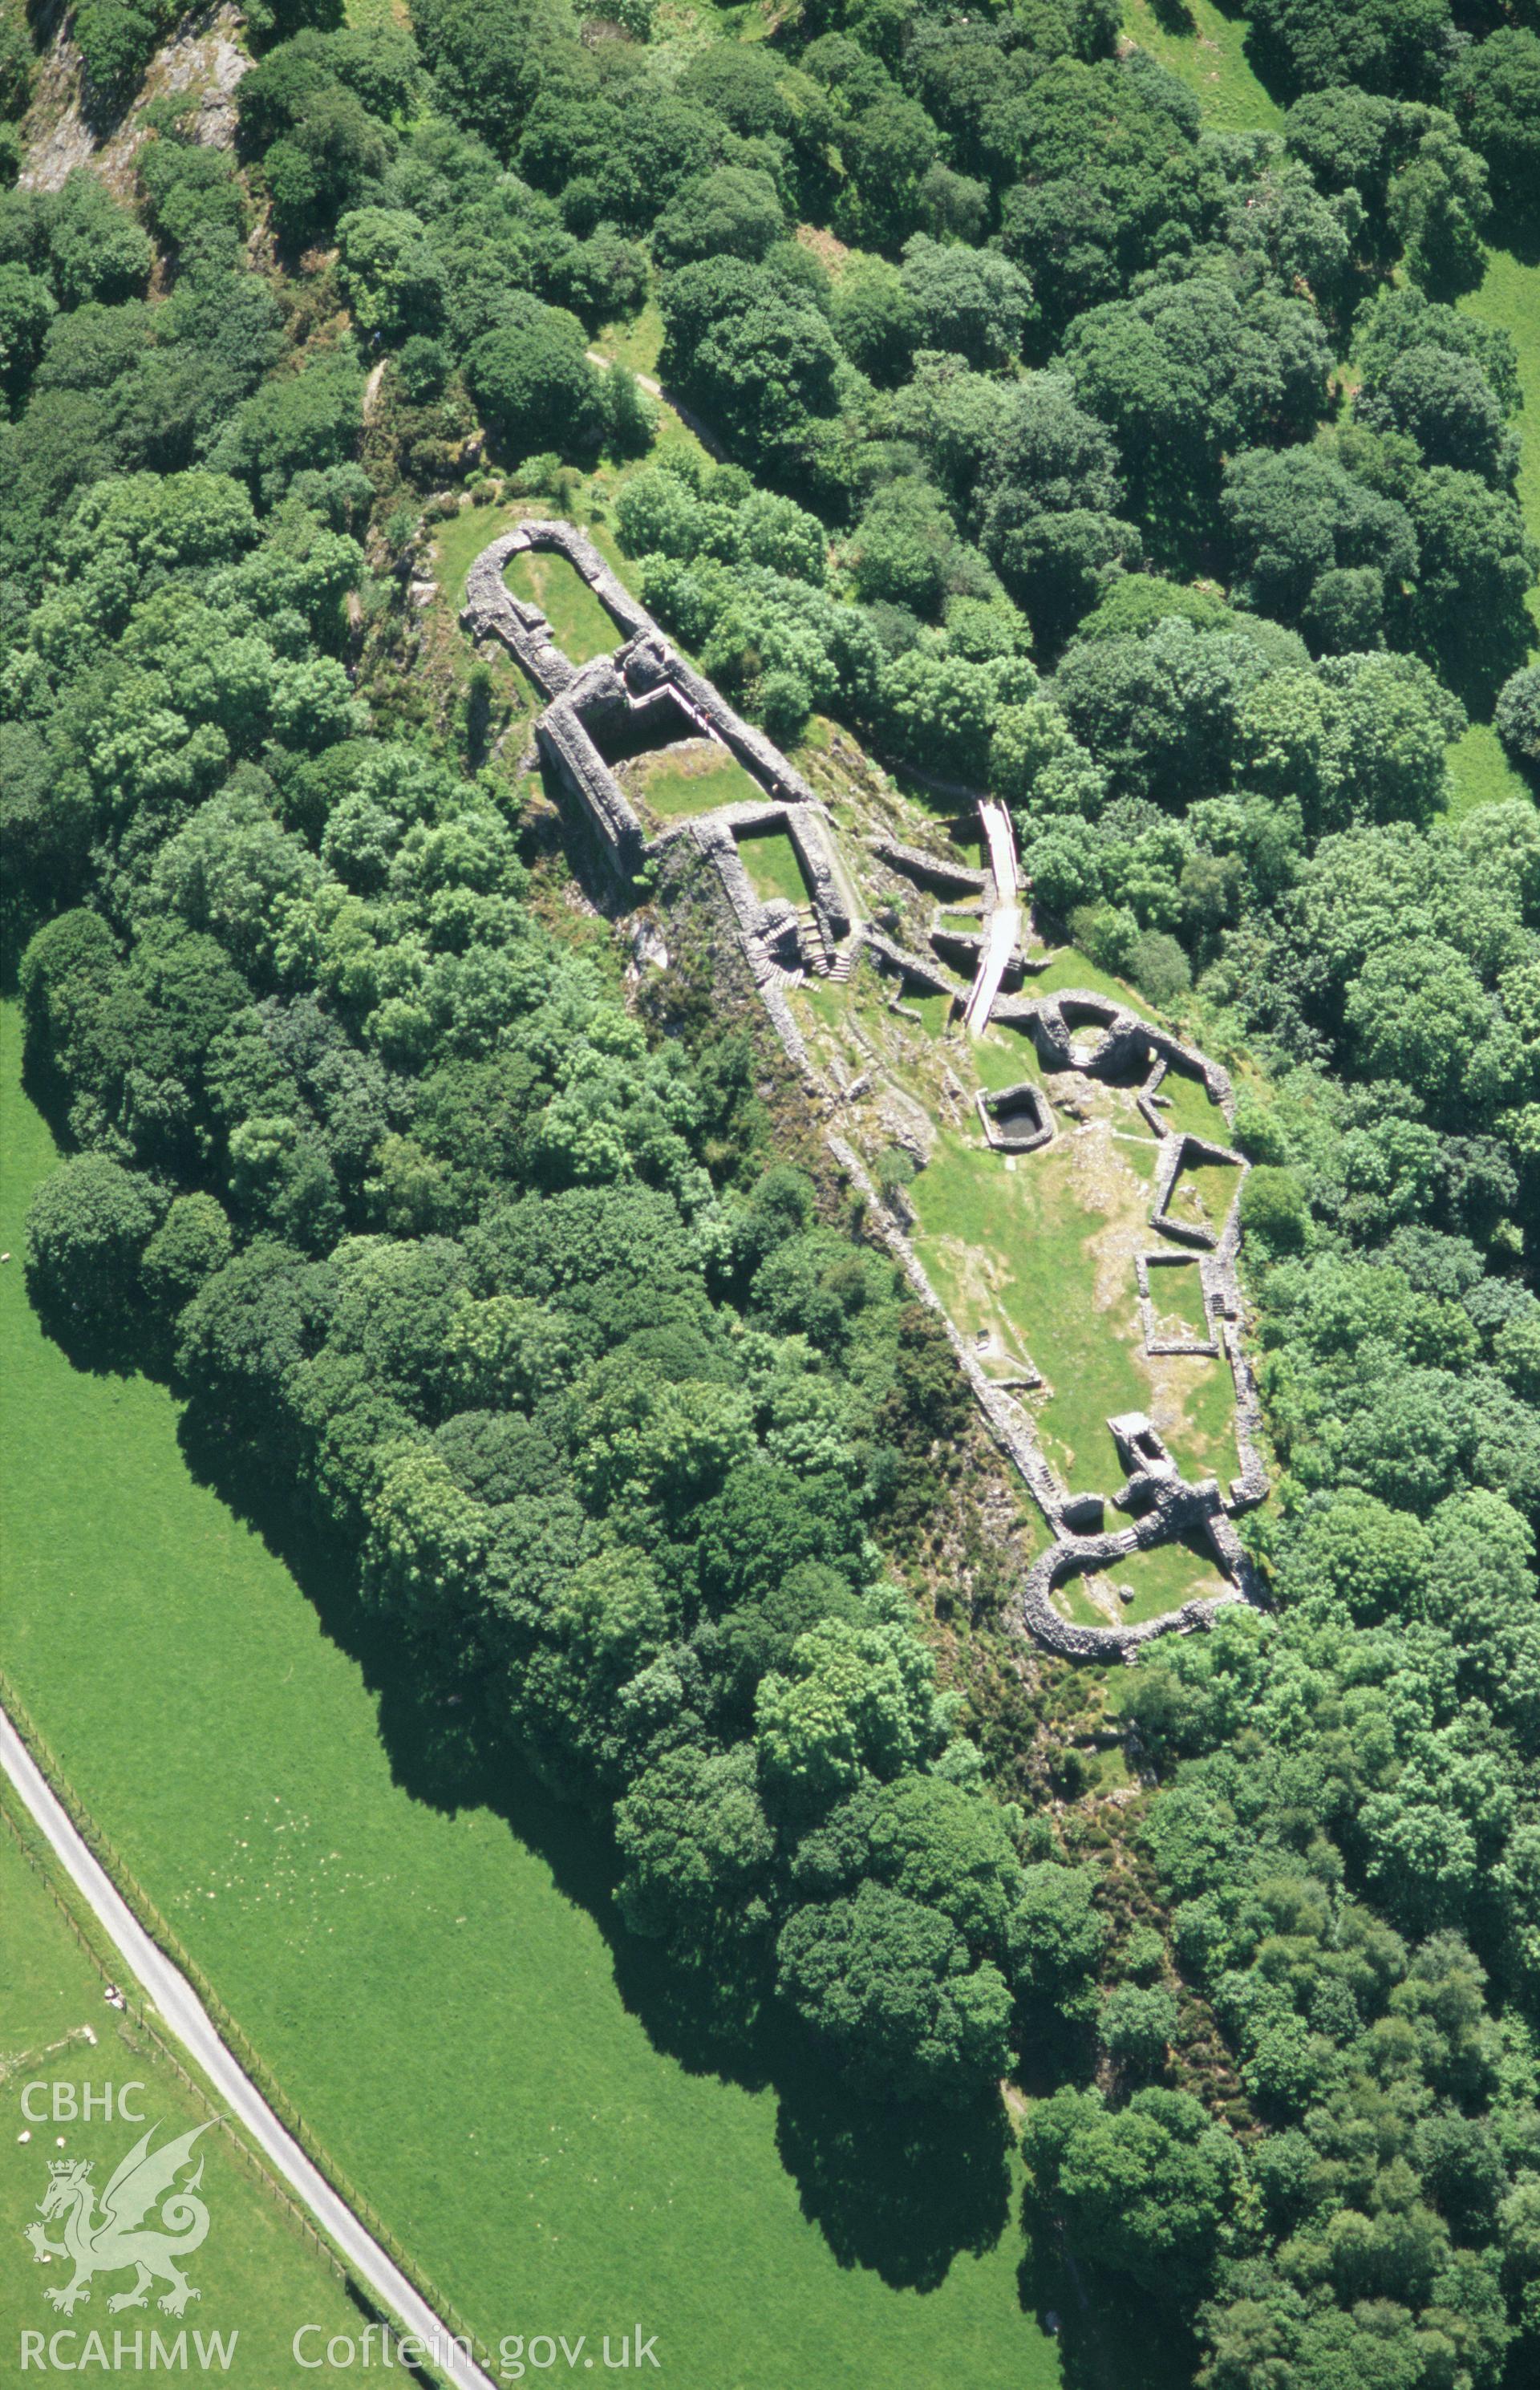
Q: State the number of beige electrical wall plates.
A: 0